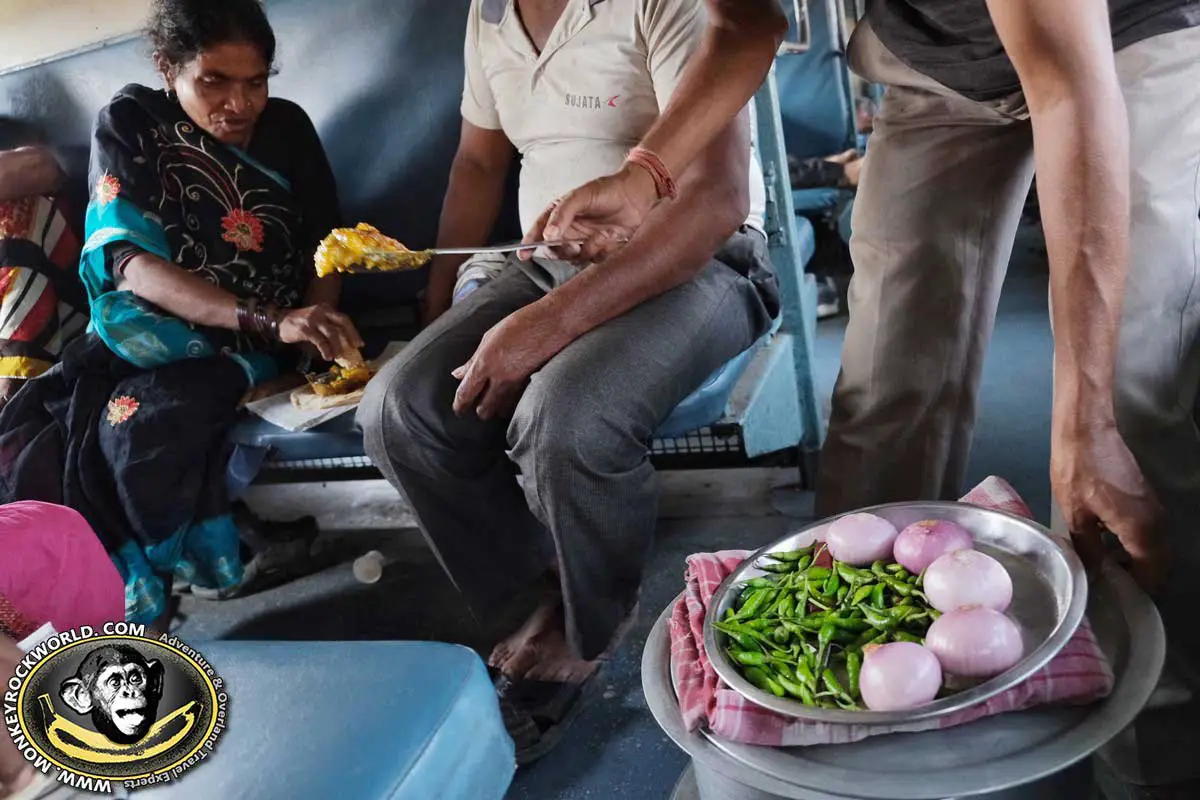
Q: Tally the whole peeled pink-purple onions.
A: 5